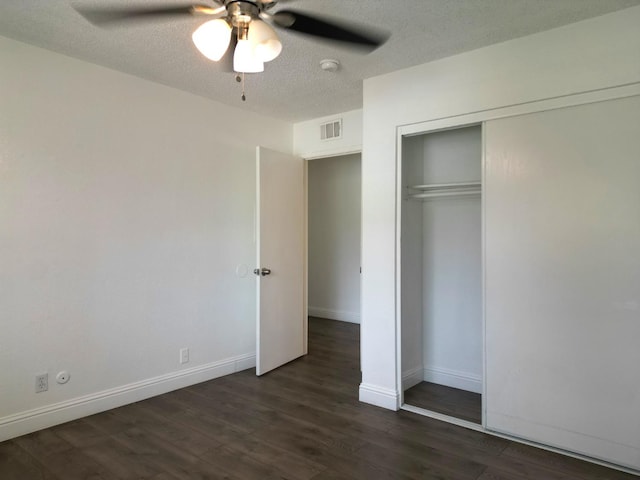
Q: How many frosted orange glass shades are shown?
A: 0